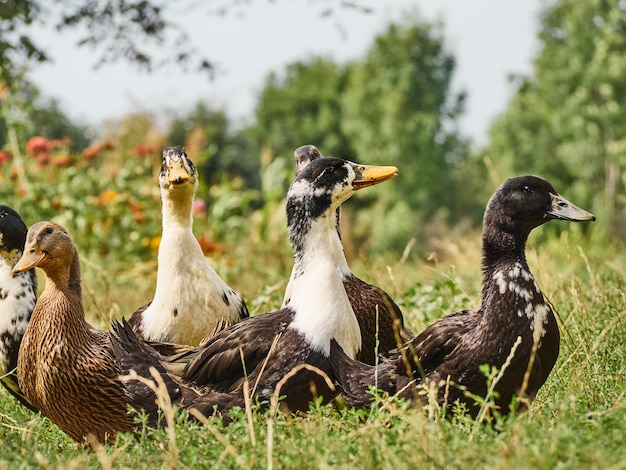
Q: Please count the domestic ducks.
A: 6